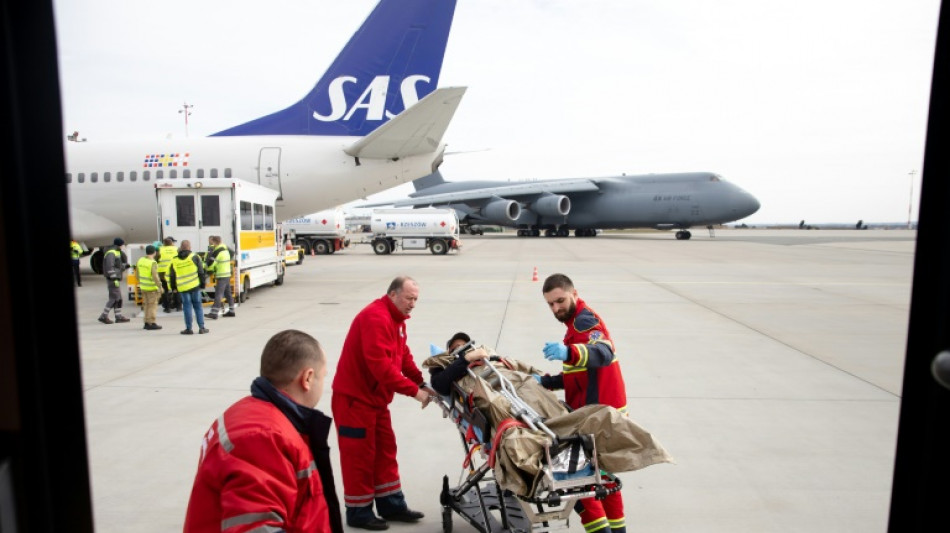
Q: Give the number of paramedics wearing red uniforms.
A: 3